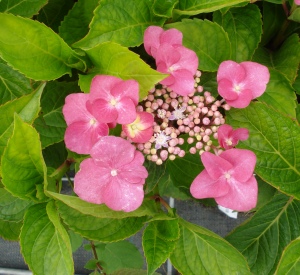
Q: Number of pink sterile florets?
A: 9